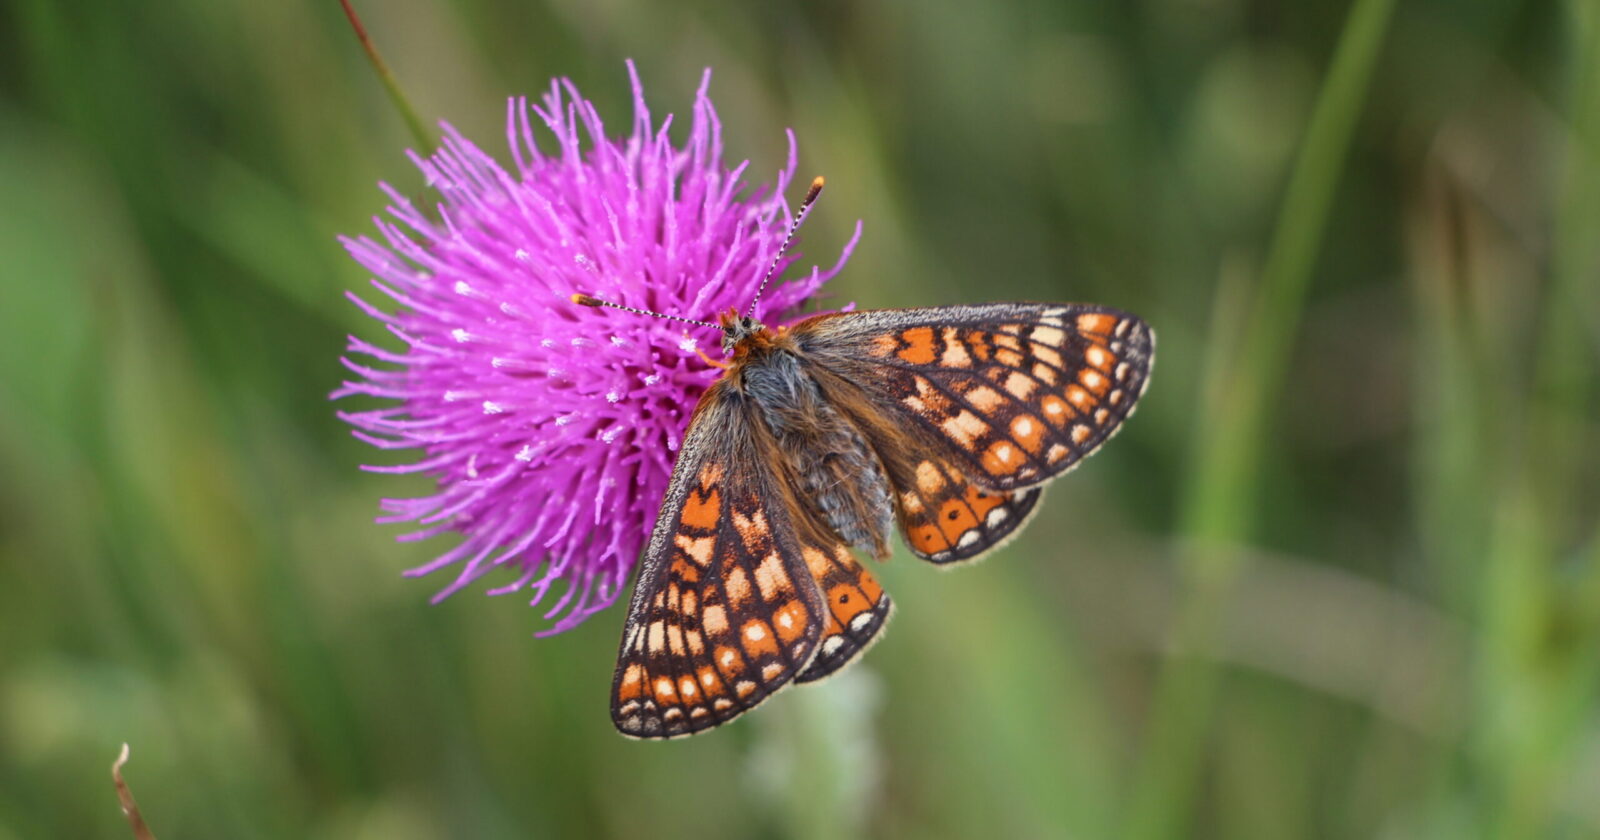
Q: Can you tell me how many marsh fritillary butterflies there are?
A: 1